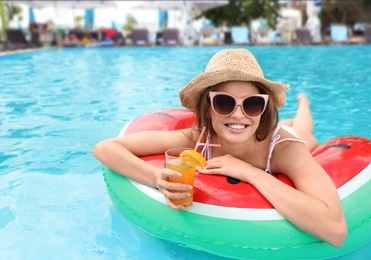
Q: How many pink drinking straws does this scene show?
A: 2